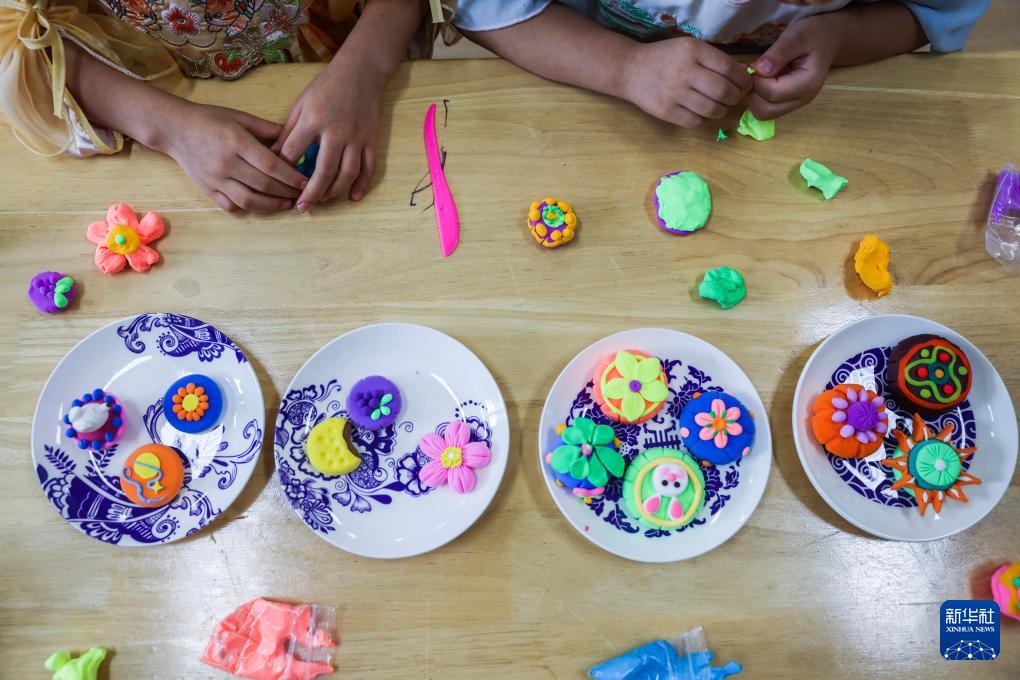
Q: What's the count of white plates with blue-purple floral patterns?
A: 4